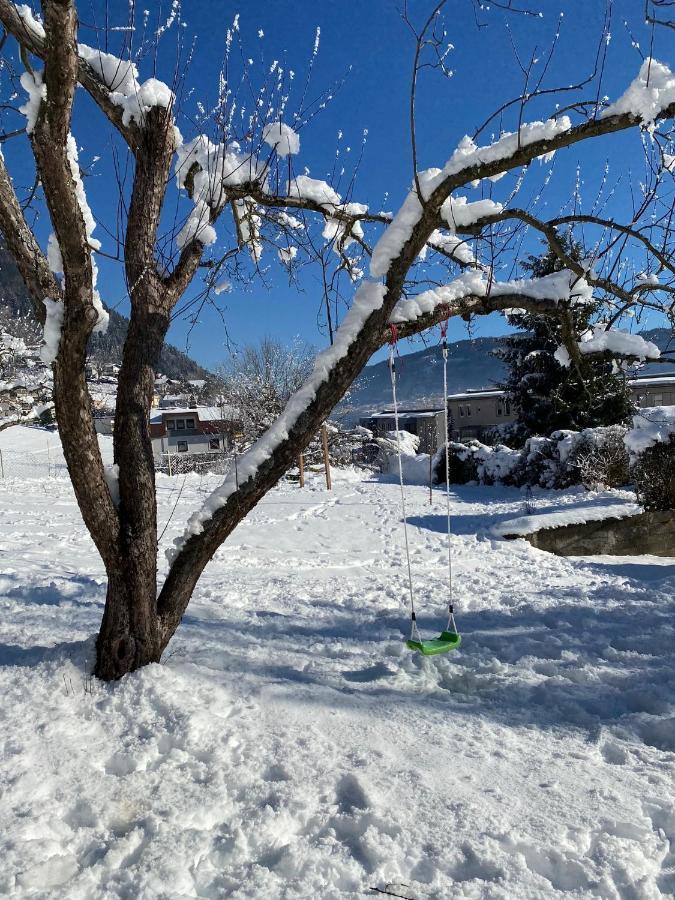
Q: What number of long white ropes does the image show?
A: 2